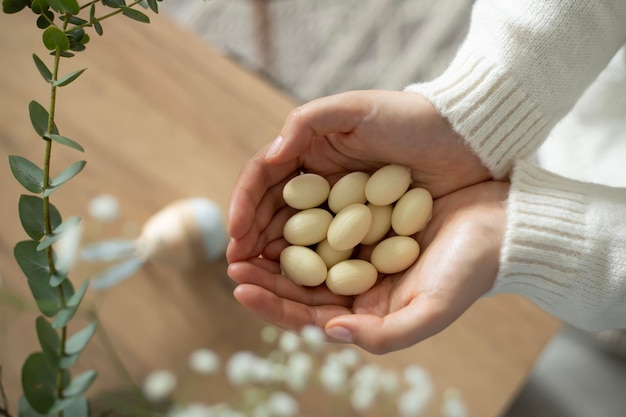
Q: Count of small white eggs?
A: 11